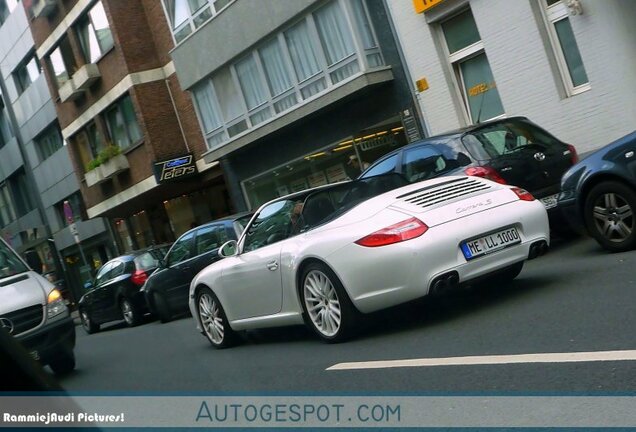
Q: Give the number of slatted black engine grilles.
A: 1